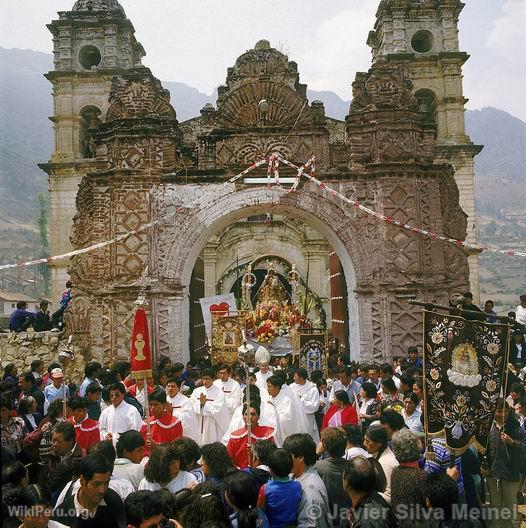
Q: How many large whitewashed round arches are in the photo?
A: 1